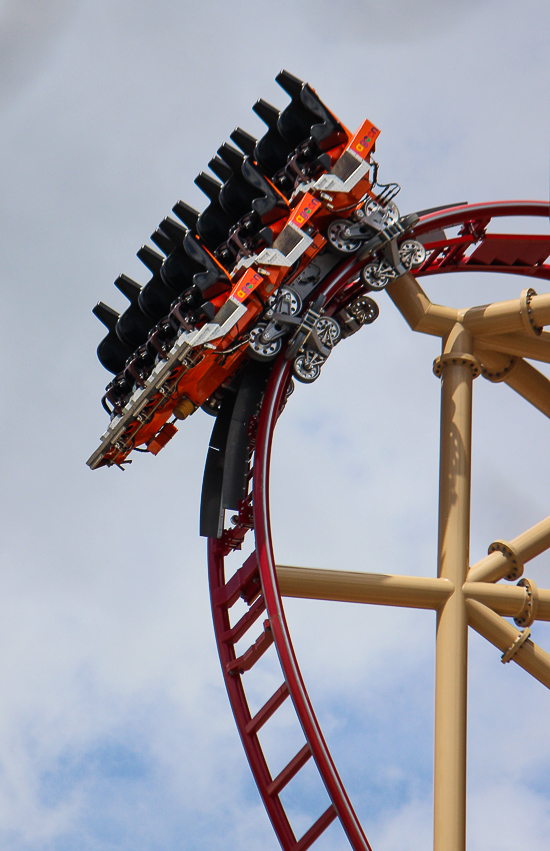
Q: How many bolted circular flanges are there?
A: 6